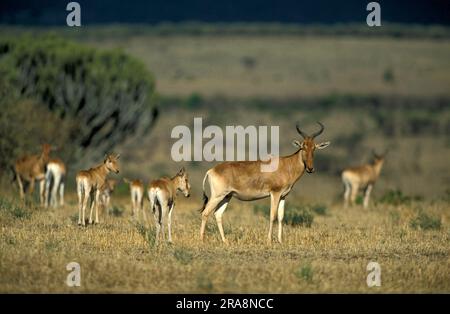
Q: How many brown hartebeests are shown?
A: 8